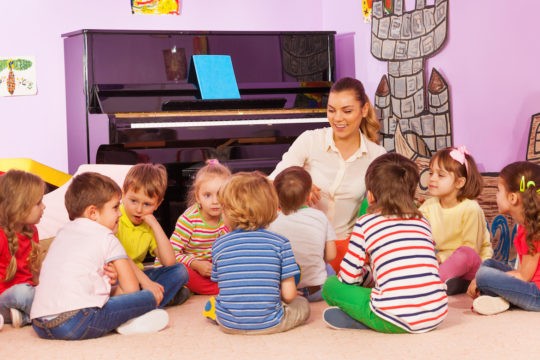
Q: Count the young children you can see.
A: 9